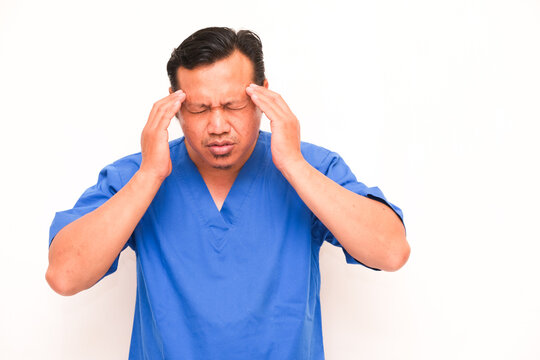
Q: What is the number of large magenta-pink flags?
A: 0